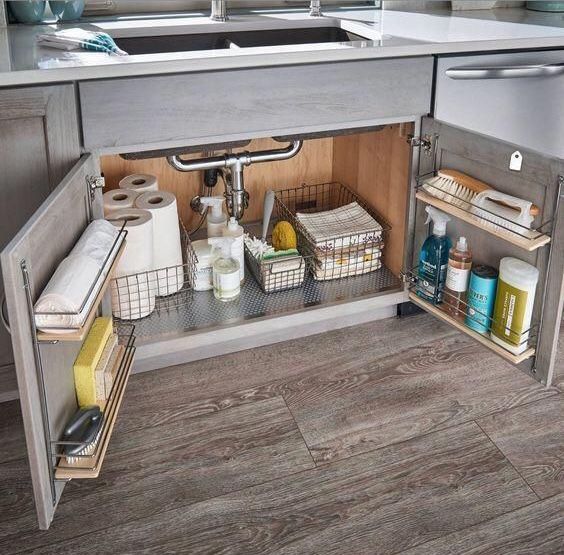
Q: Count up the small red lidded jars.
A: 0